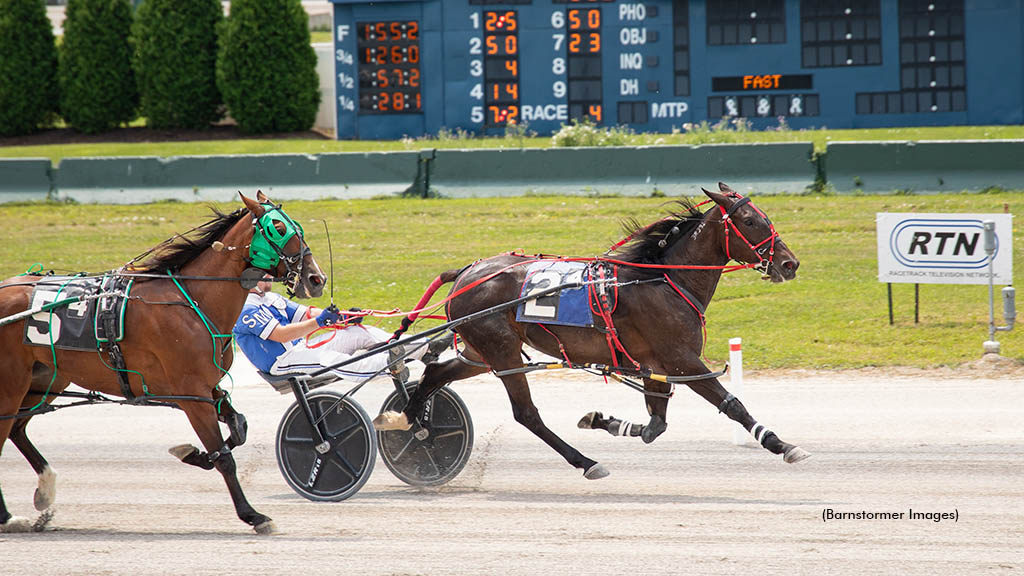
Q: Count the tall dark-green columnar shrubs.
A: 4